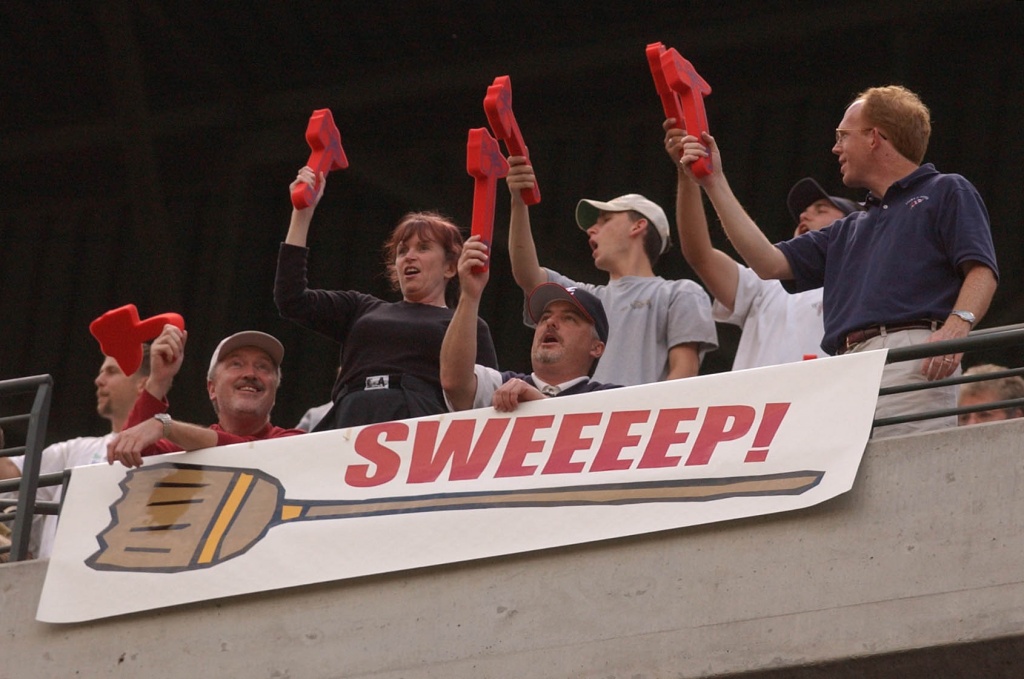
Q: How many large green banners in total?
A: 0